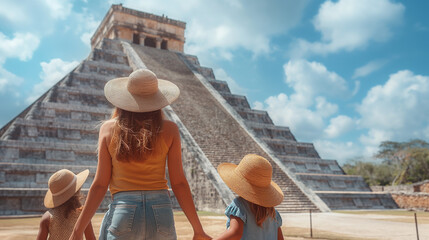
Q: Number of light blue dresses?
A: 1